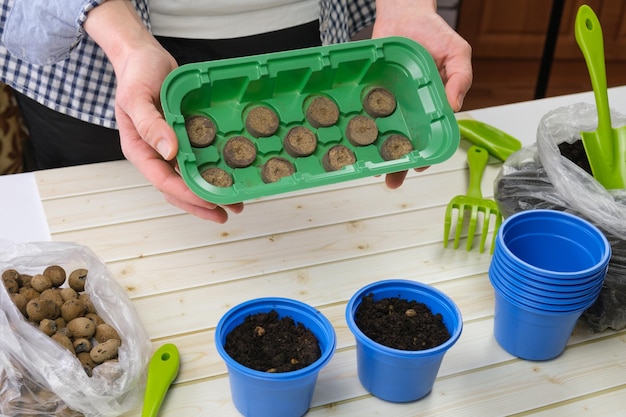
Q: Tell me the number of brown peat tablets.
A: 11